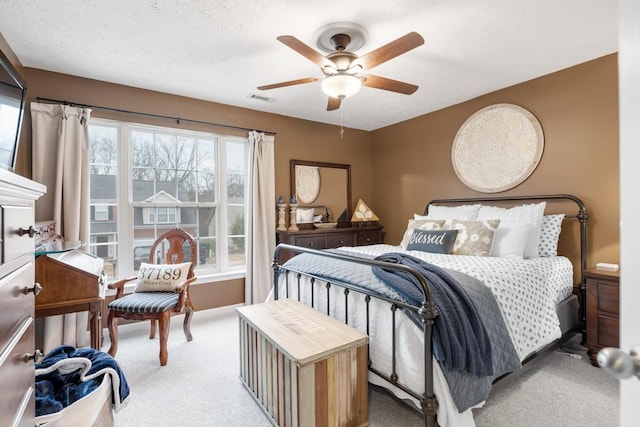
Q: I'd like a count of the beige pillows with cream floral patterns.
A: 2